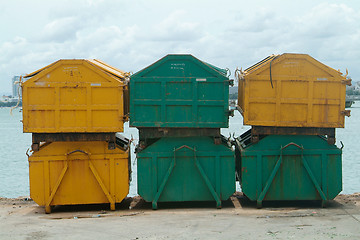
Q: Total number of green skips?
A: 3